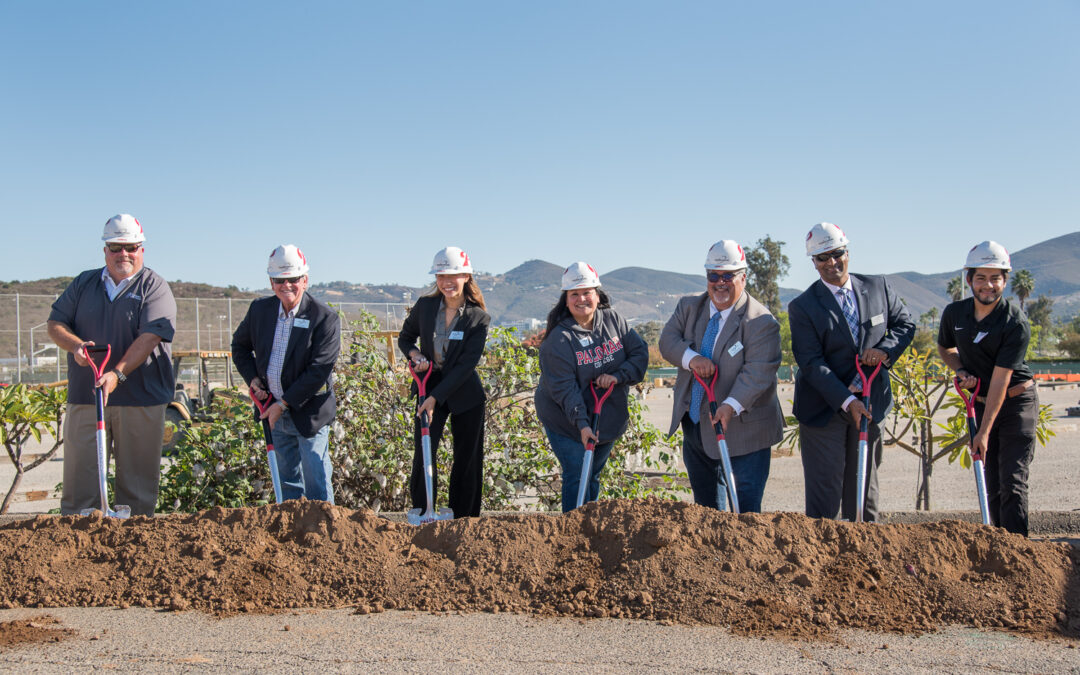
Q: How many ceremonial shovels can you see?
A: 7